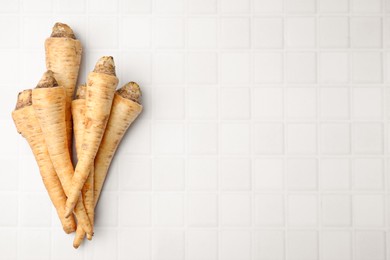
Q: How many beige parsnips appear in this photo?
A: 6